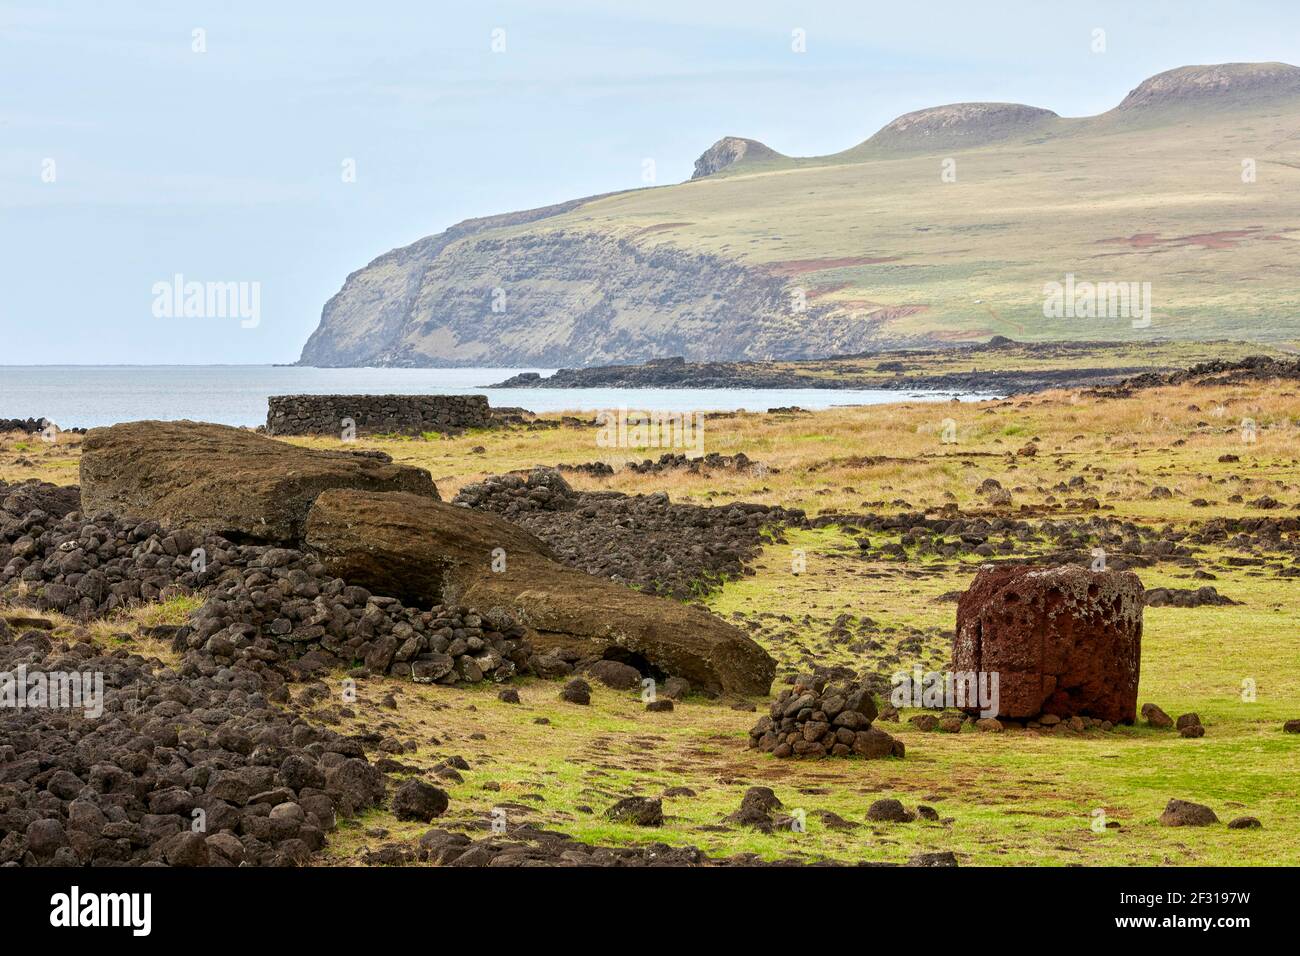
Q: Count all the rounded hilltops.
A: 3